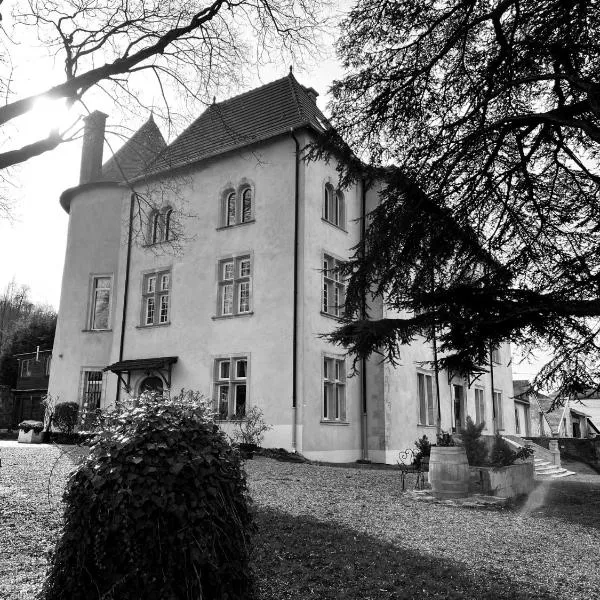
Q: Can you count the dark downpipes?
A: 5